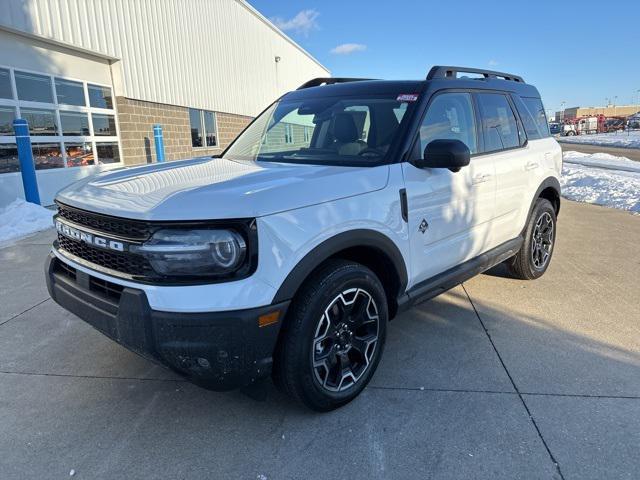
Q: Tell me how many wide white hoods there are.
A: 1